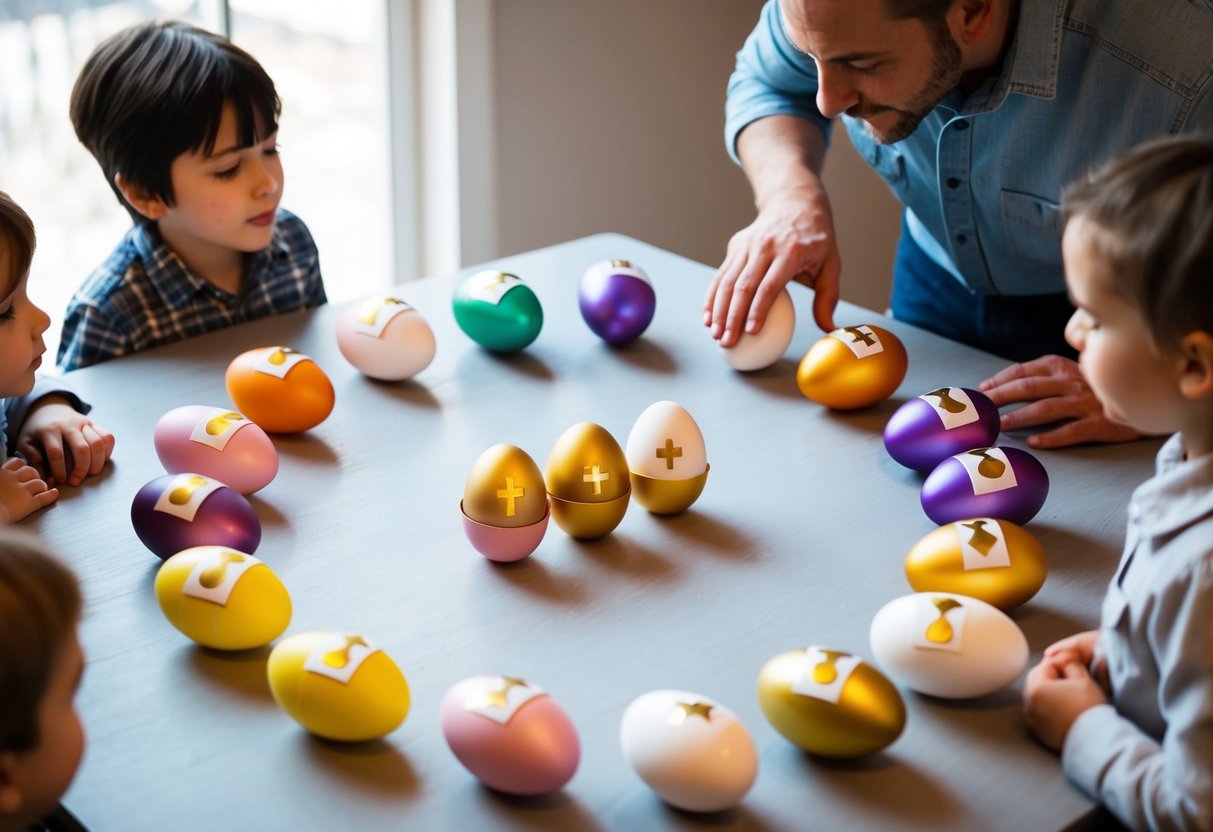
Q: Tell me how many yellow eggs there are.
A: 2